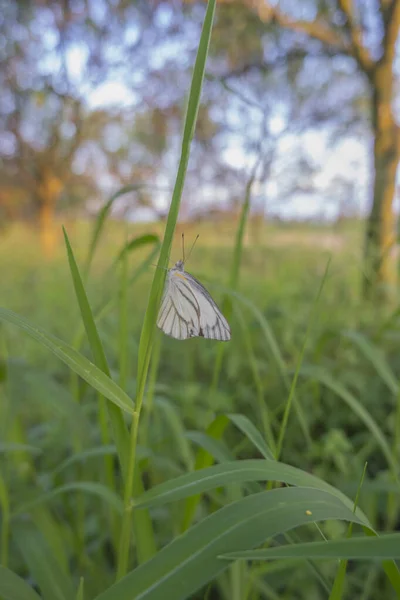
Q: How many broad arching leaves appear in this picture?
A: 2